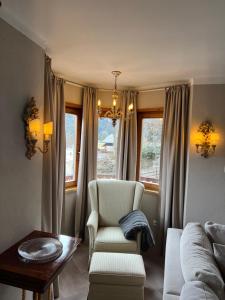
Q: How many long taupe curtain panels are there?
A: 4